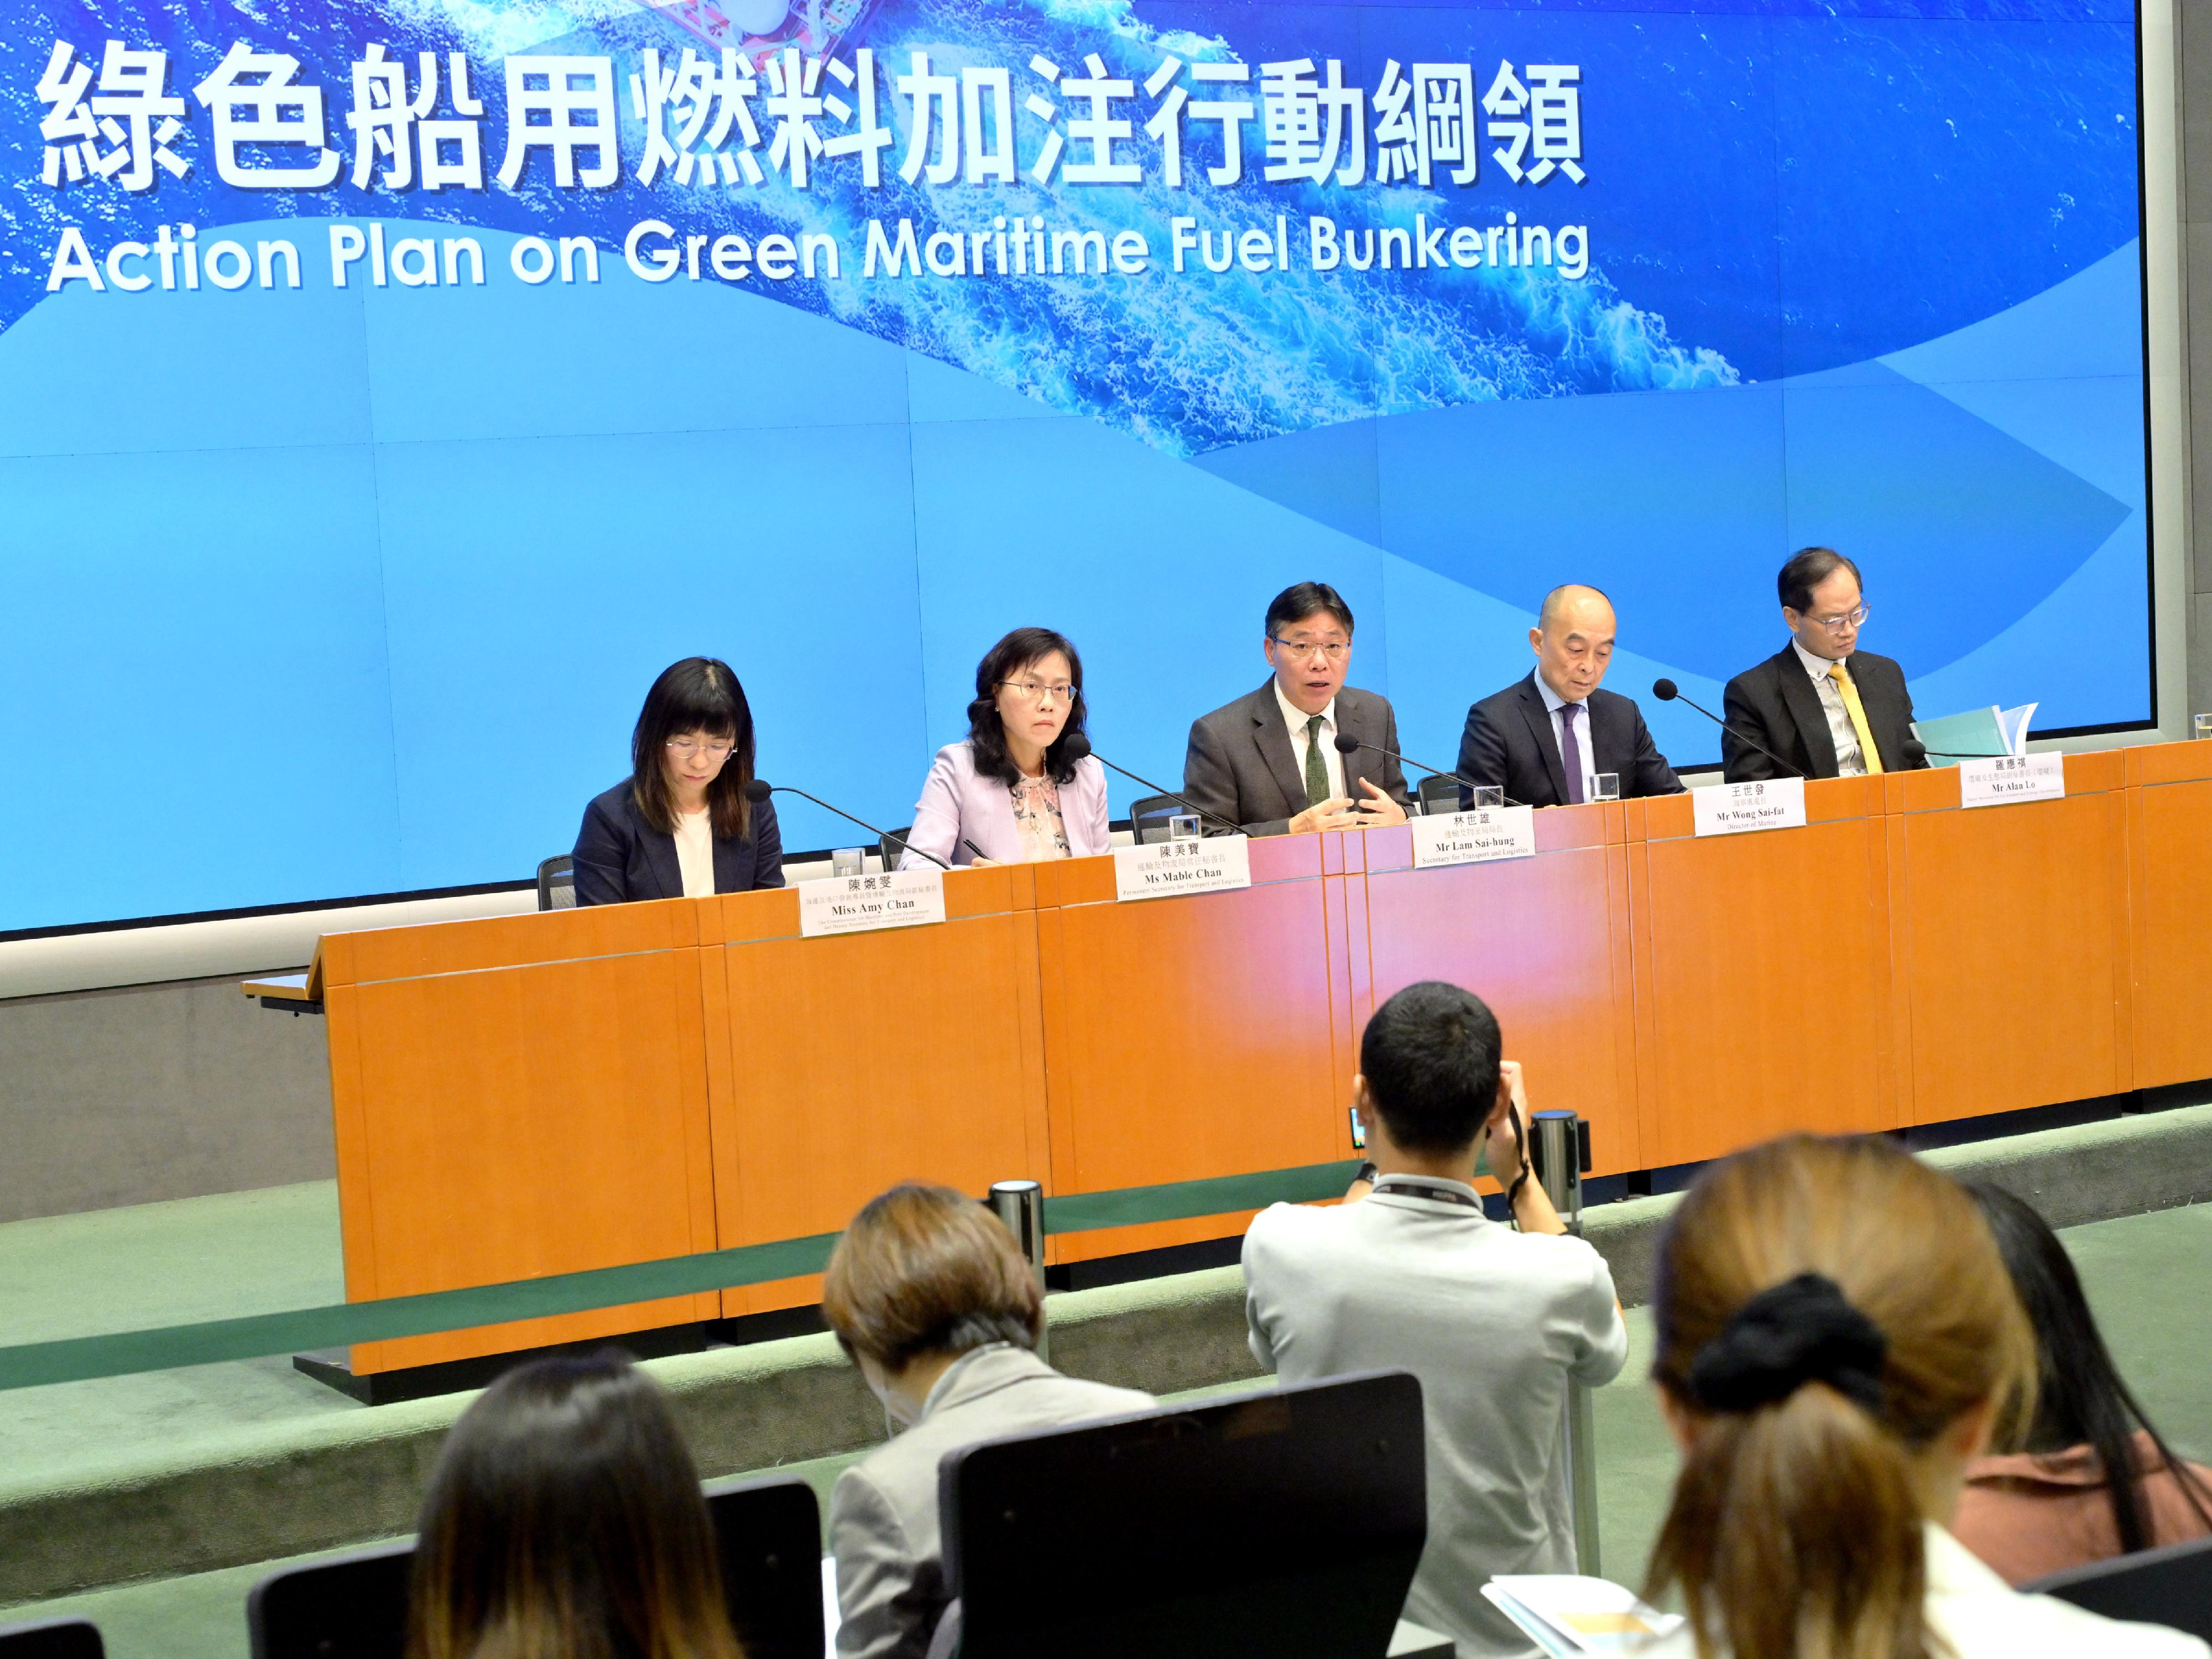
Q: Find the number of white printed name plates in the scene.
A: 5